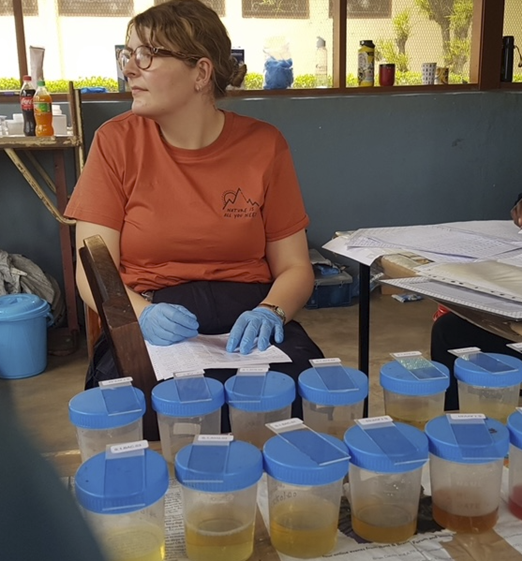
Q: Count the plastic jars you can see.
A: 12